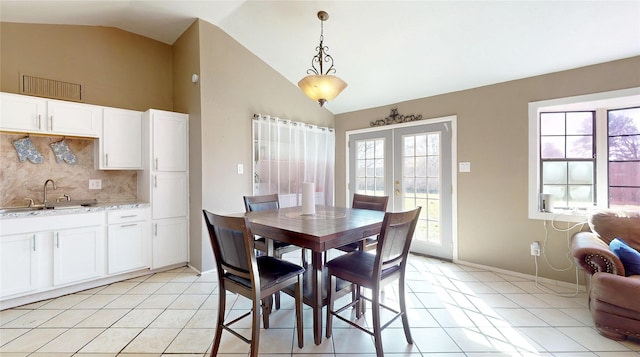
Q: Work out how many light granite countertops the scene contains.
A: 1